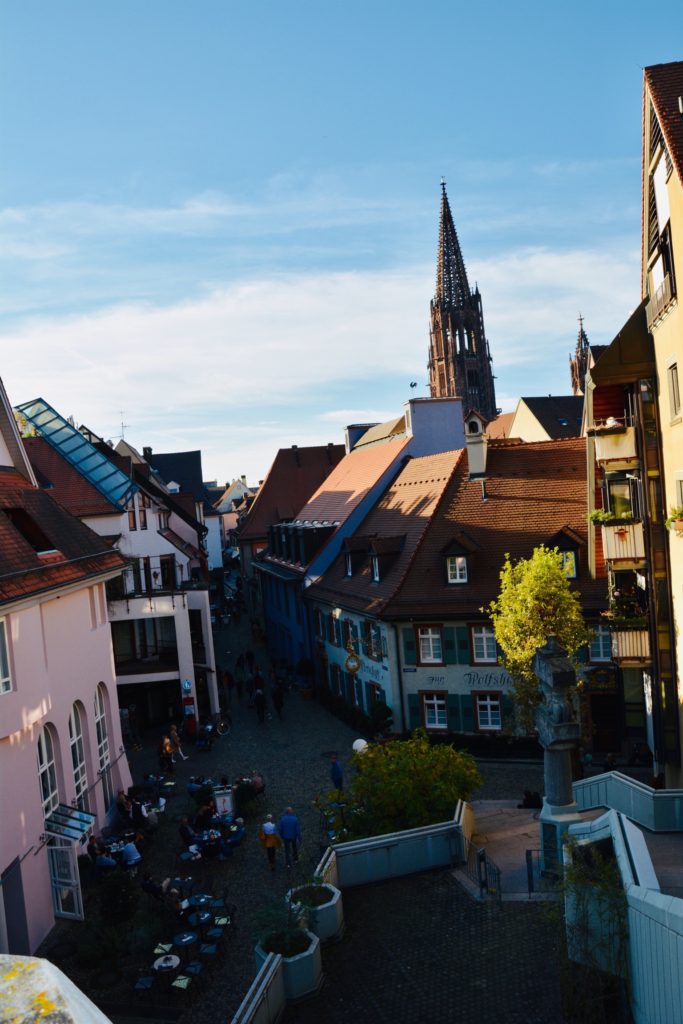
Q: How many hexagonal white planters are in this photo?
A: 2